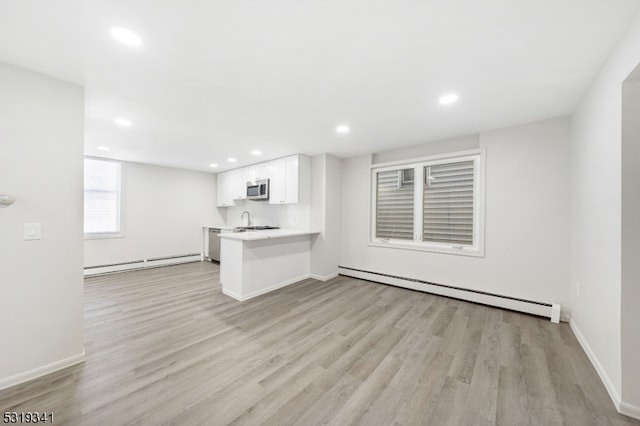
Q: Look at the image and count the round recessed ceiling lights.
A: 8